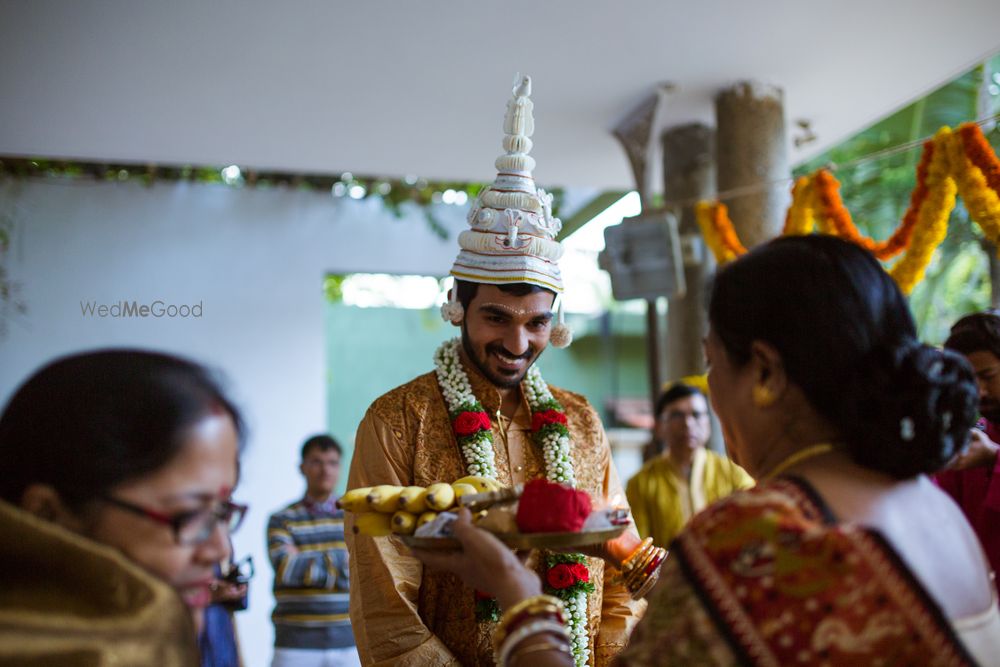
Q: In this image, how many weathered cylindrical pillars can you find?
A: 2